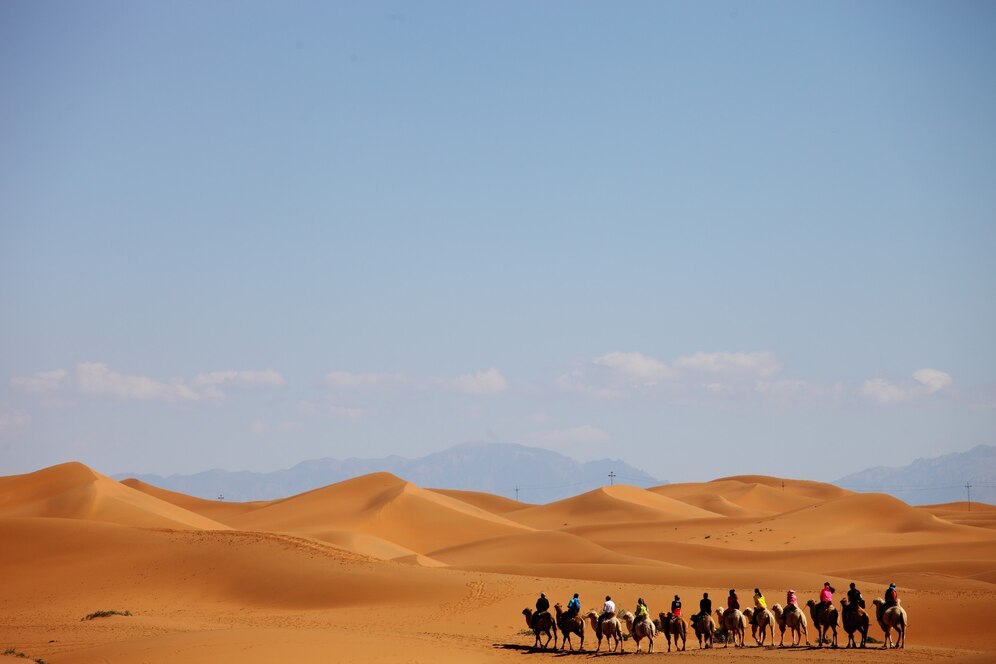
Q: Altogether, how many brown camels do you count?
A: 6